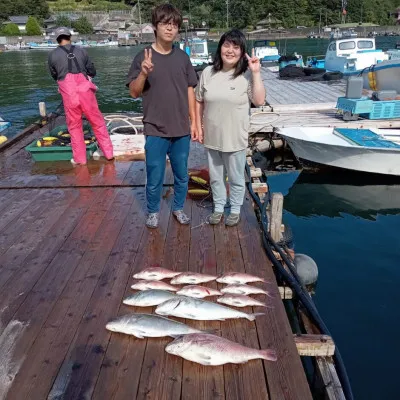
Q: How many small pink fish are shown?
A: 7